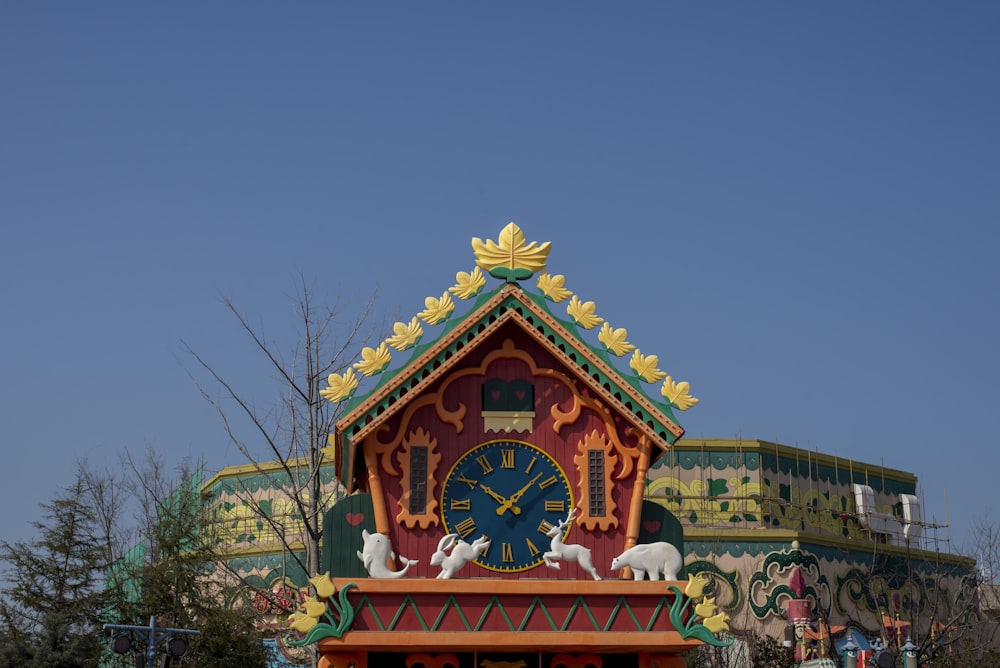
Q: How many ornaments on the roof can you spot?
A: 11